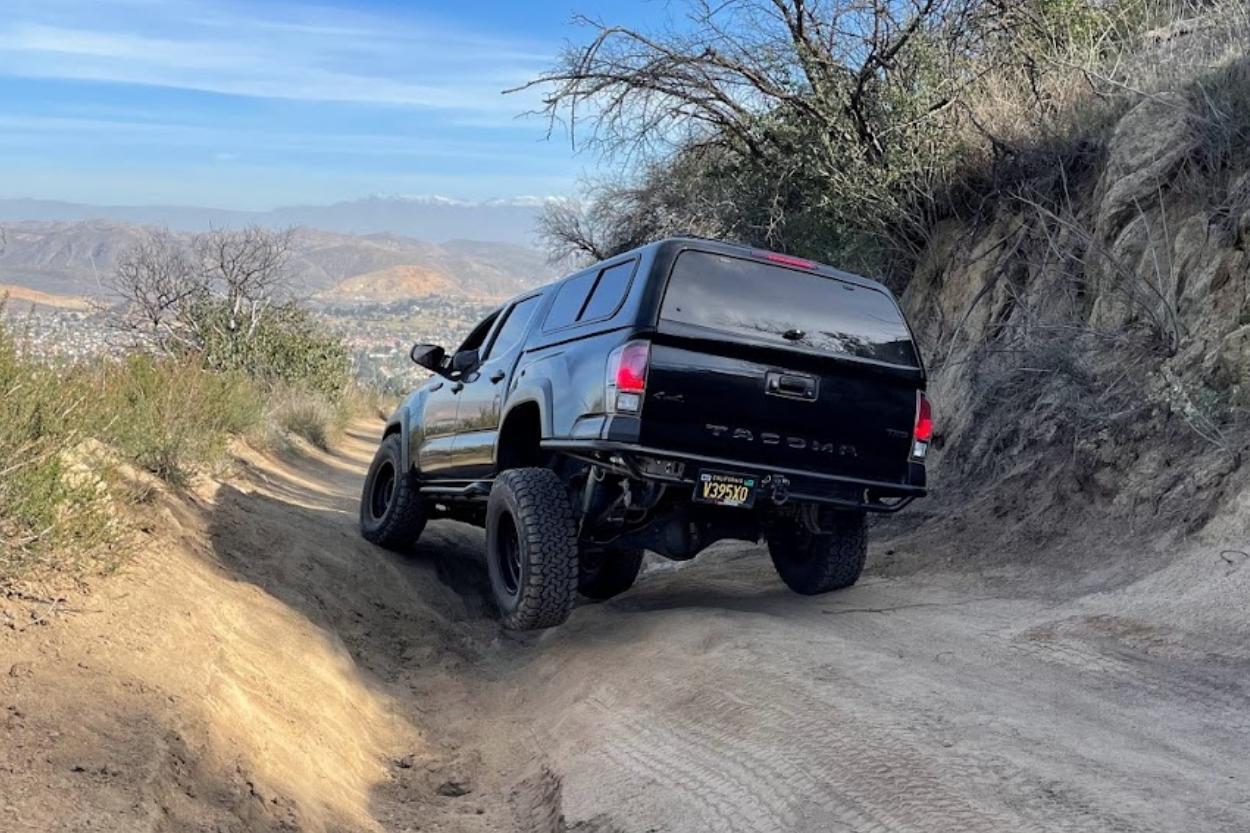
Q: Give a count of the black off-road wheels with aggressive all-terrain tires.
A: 4